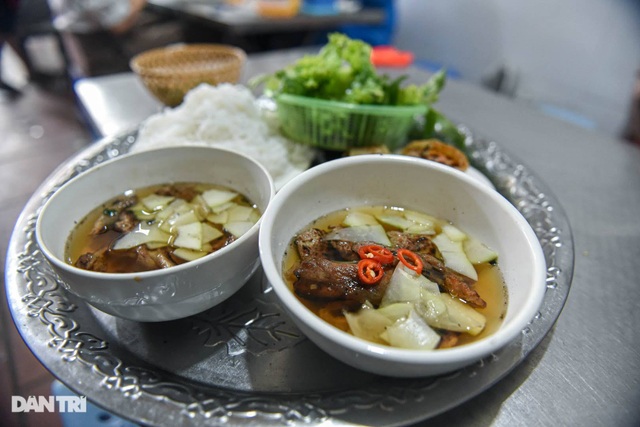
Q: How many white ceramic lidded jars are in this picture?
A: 0